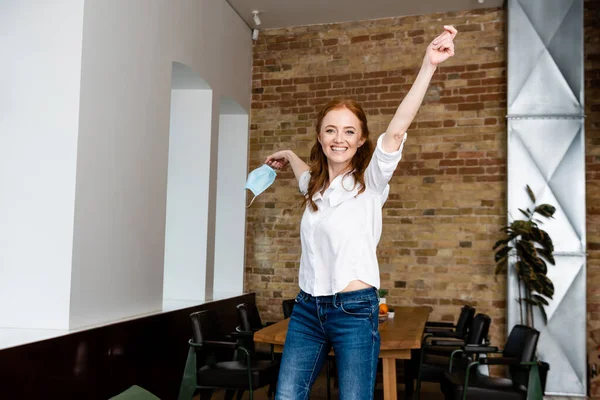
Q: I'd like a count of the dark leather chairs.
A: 6